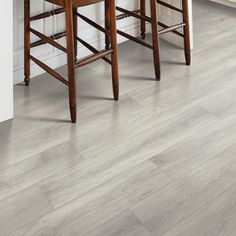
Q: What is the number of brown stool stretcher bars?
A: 13